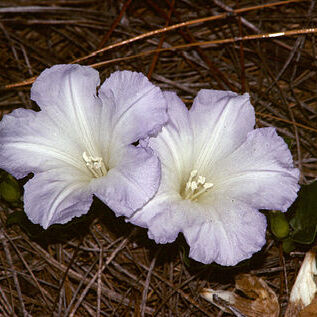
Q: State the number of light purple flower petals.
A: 10